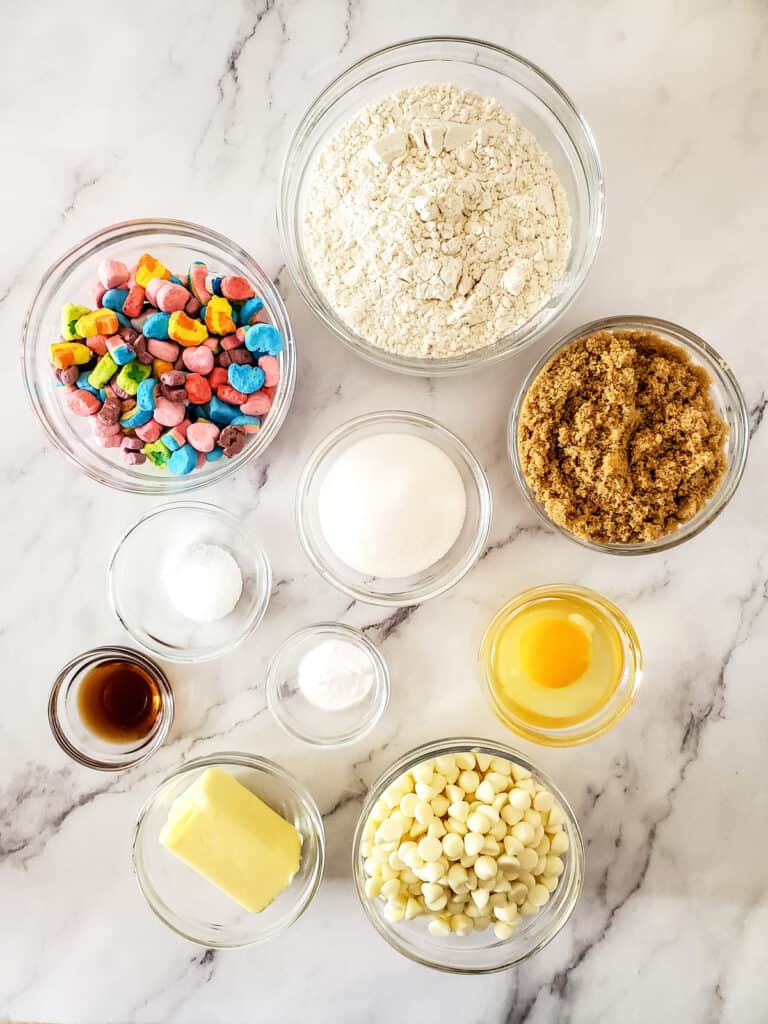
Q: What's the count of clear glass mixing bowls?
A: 10